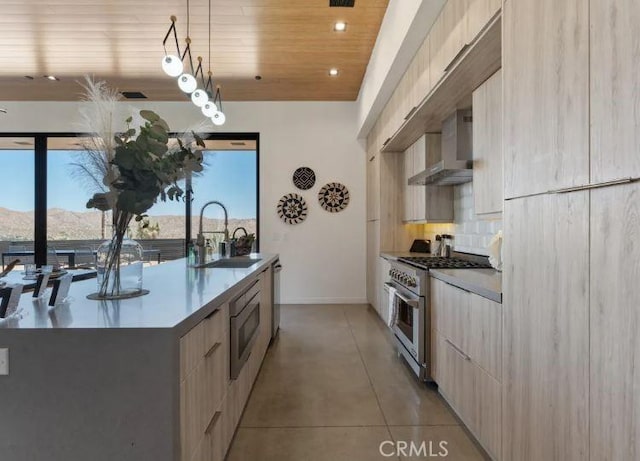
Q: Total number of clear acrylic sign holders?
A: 3